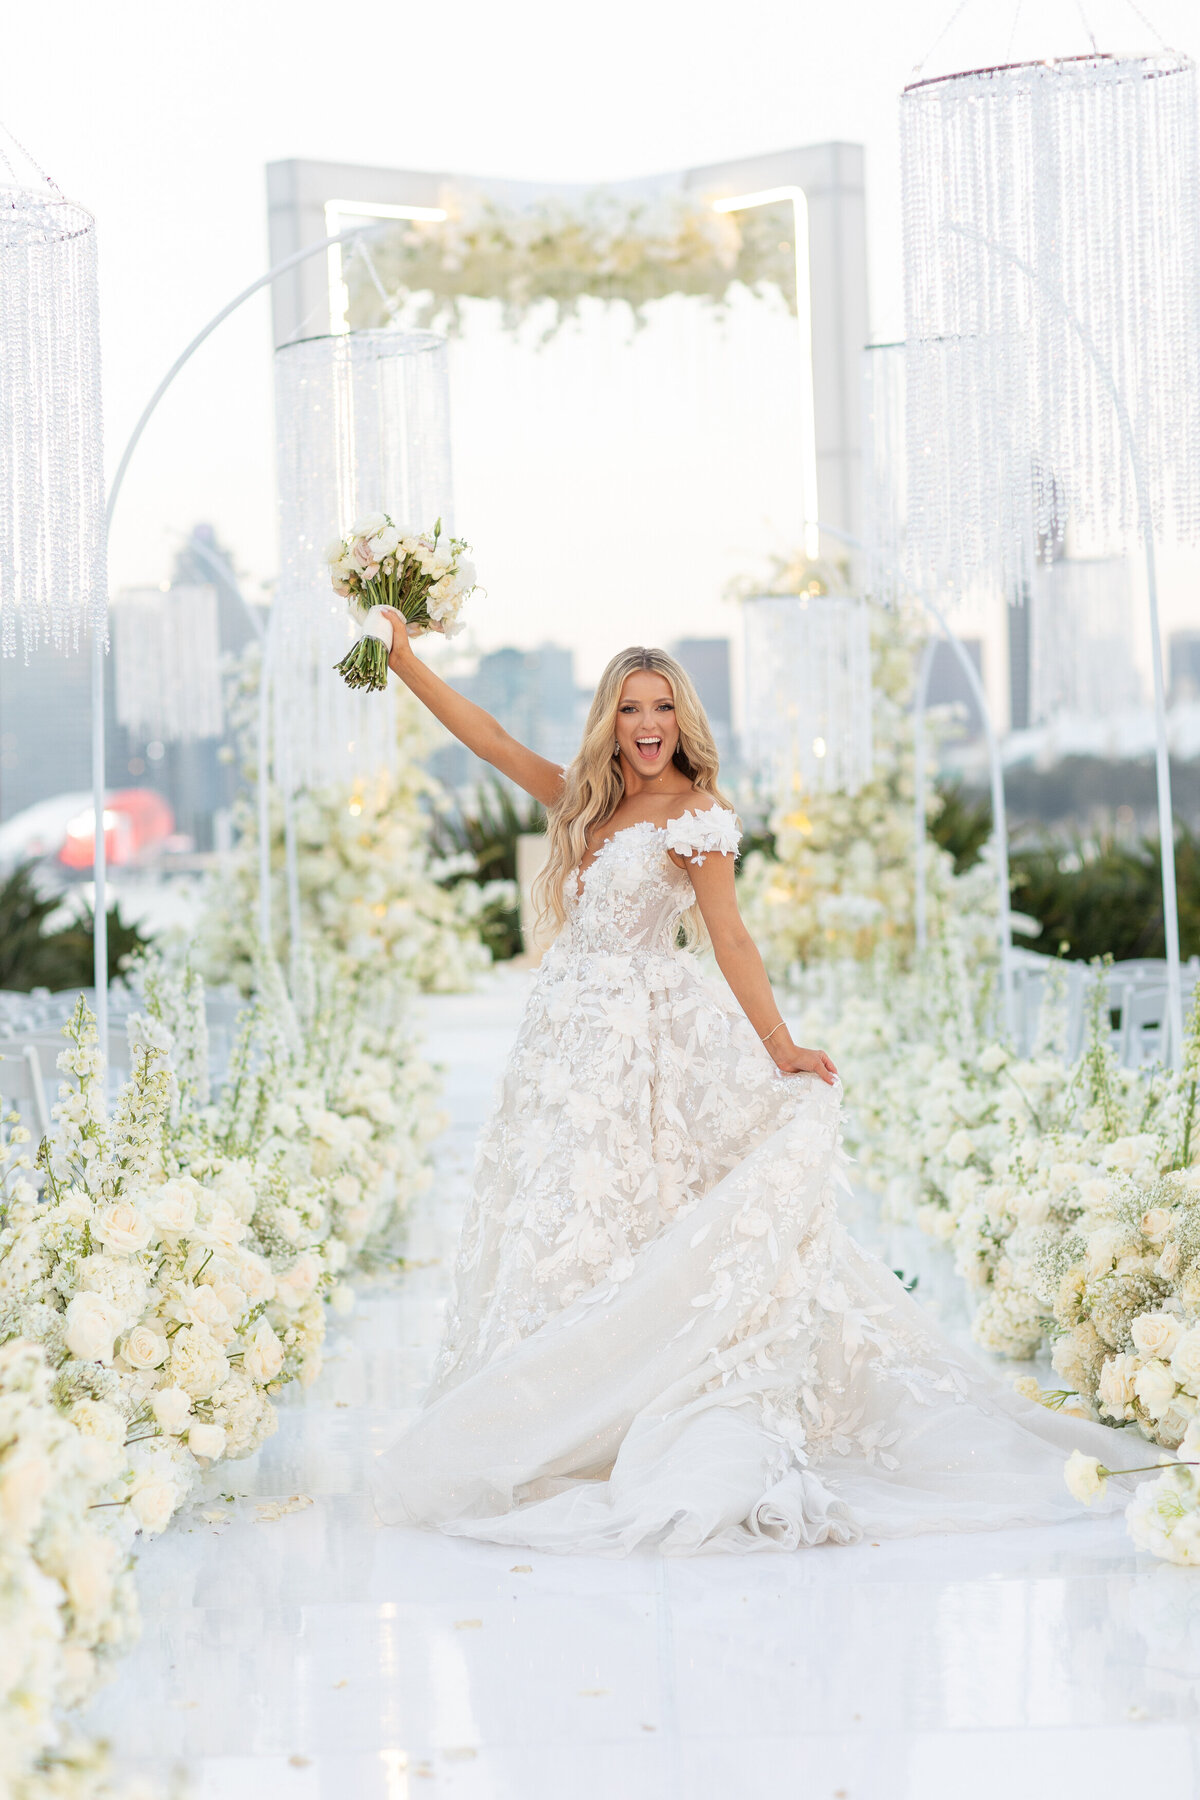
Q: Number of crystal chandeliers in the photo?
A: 8